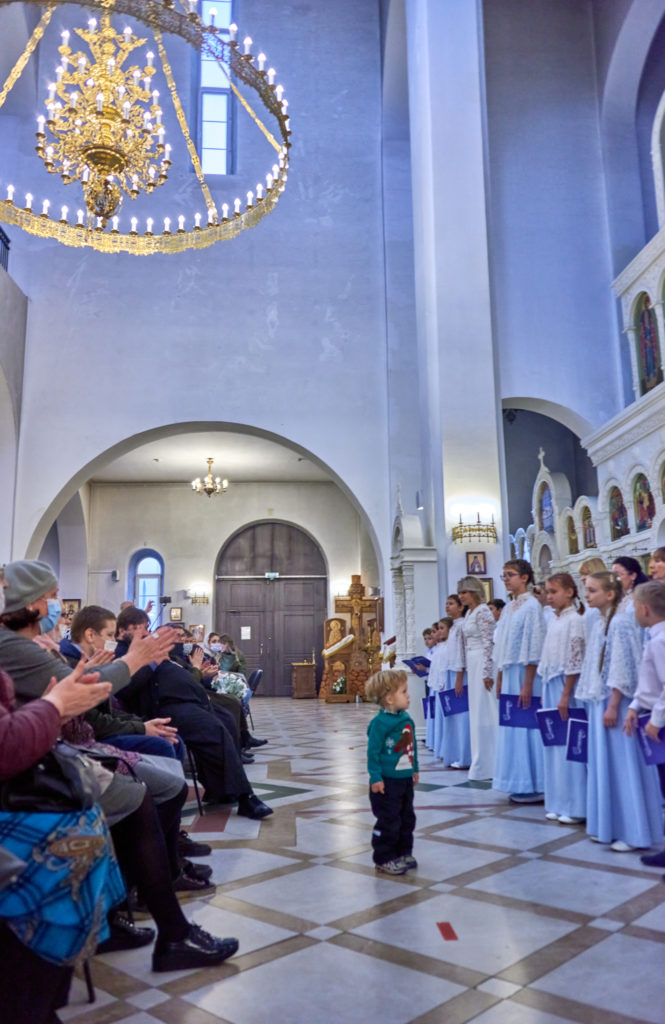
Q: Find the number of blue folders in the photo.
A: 8